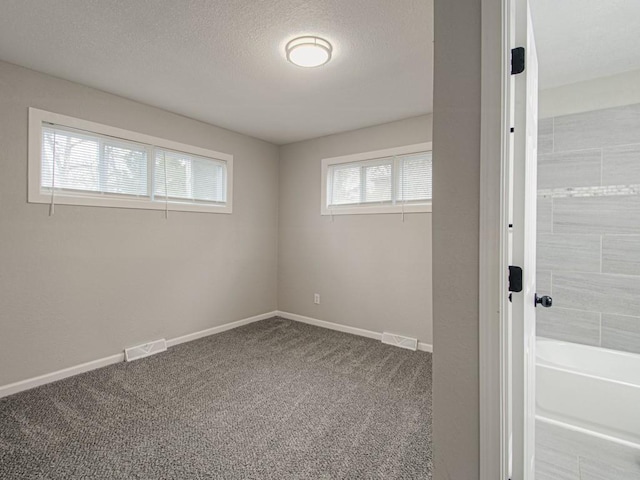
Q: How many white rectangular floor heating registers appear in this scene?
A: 2